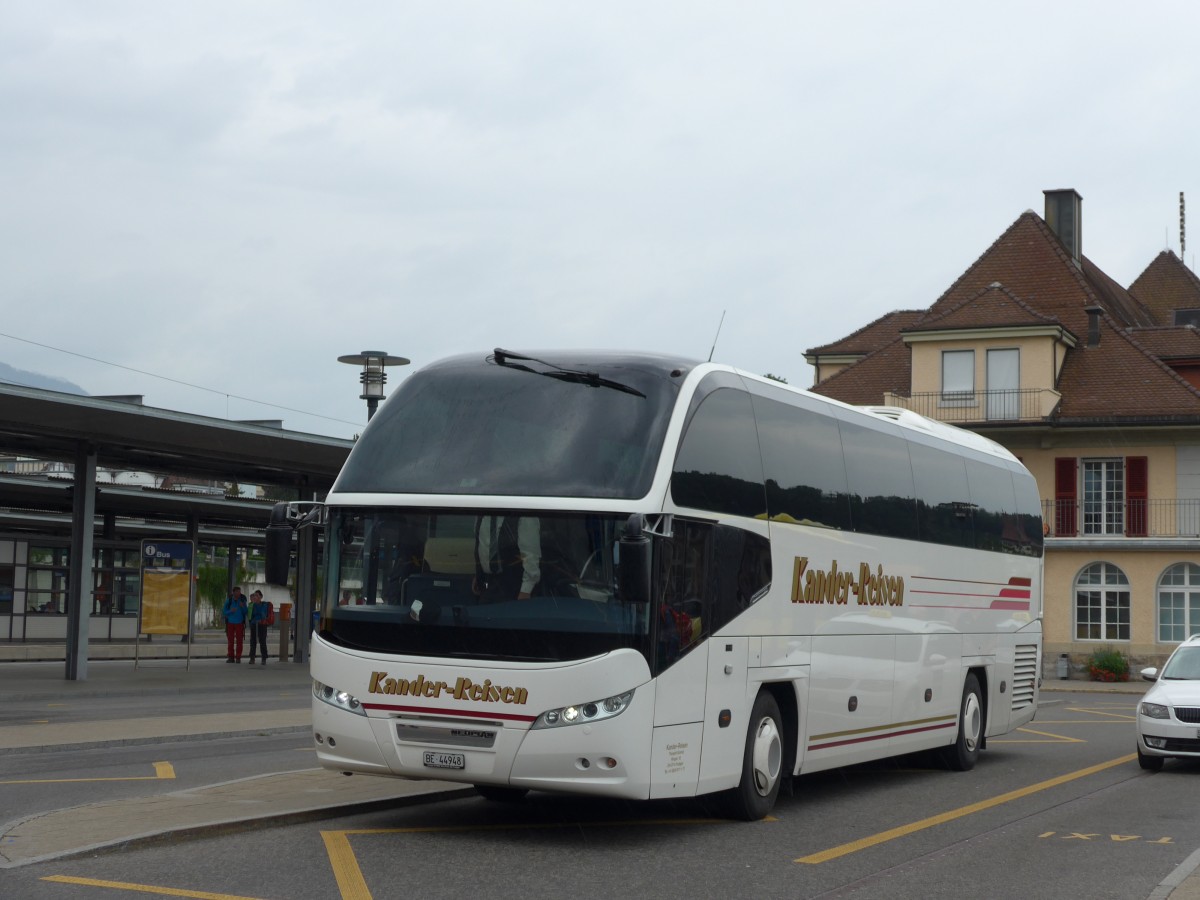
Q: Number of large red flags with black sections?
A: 0